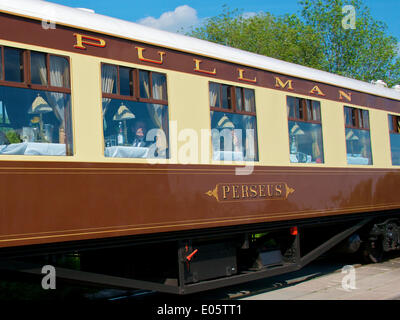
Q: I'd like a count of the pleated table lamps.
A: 5